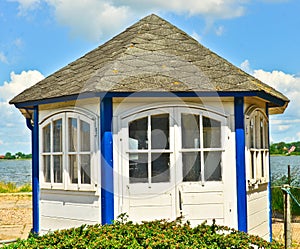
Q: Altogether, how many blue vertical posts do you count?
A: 4